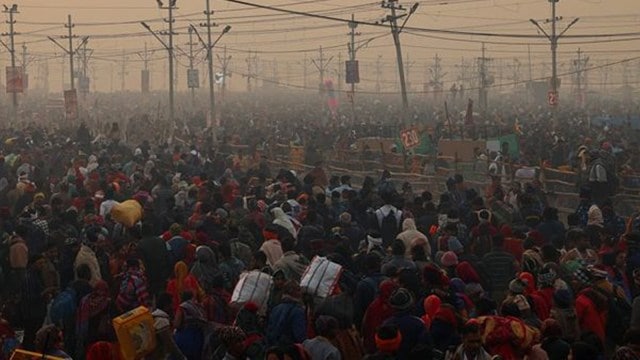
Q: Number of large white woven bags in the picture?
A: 2